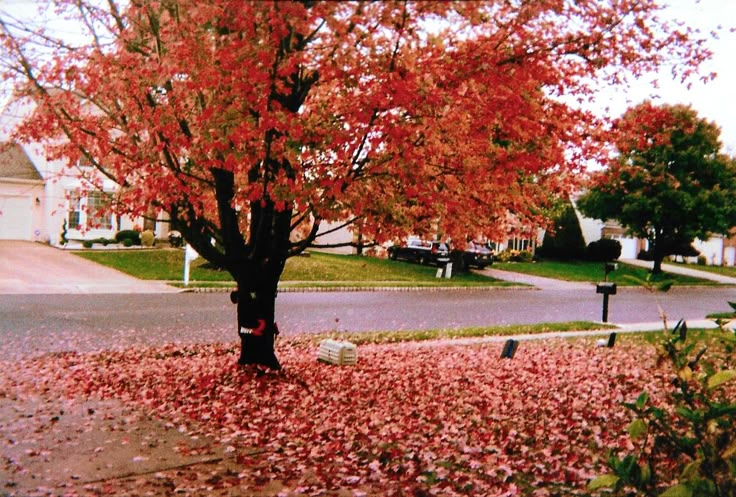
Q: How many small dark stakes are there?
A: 2